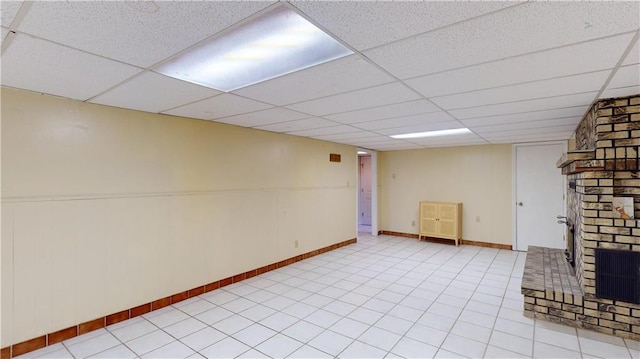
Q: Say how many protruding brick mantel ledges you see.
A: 1